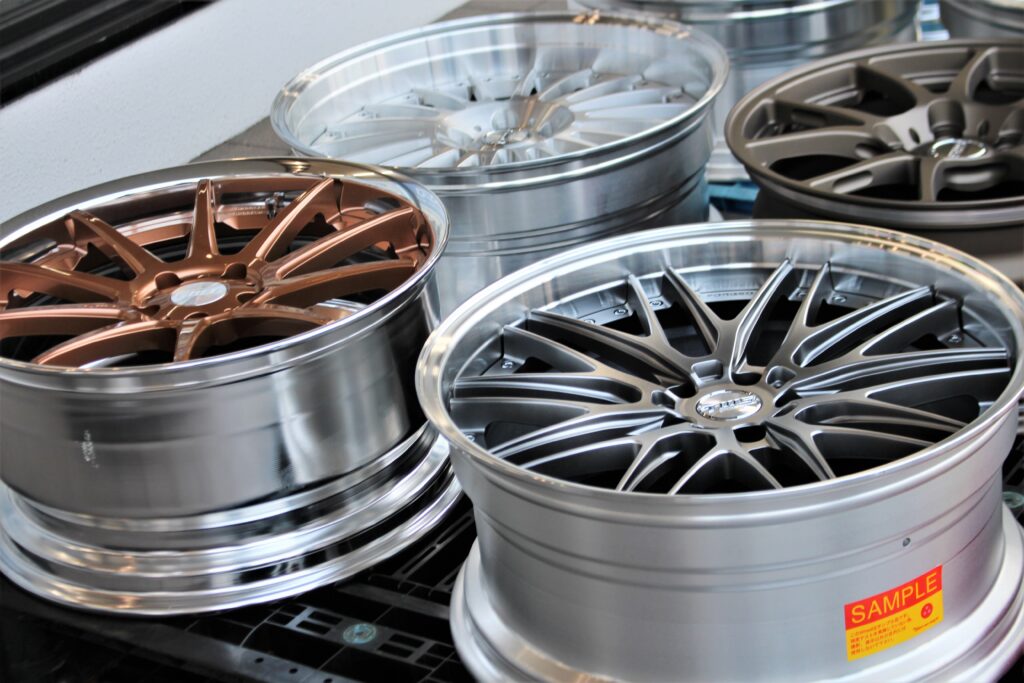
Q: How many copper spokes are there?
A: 10